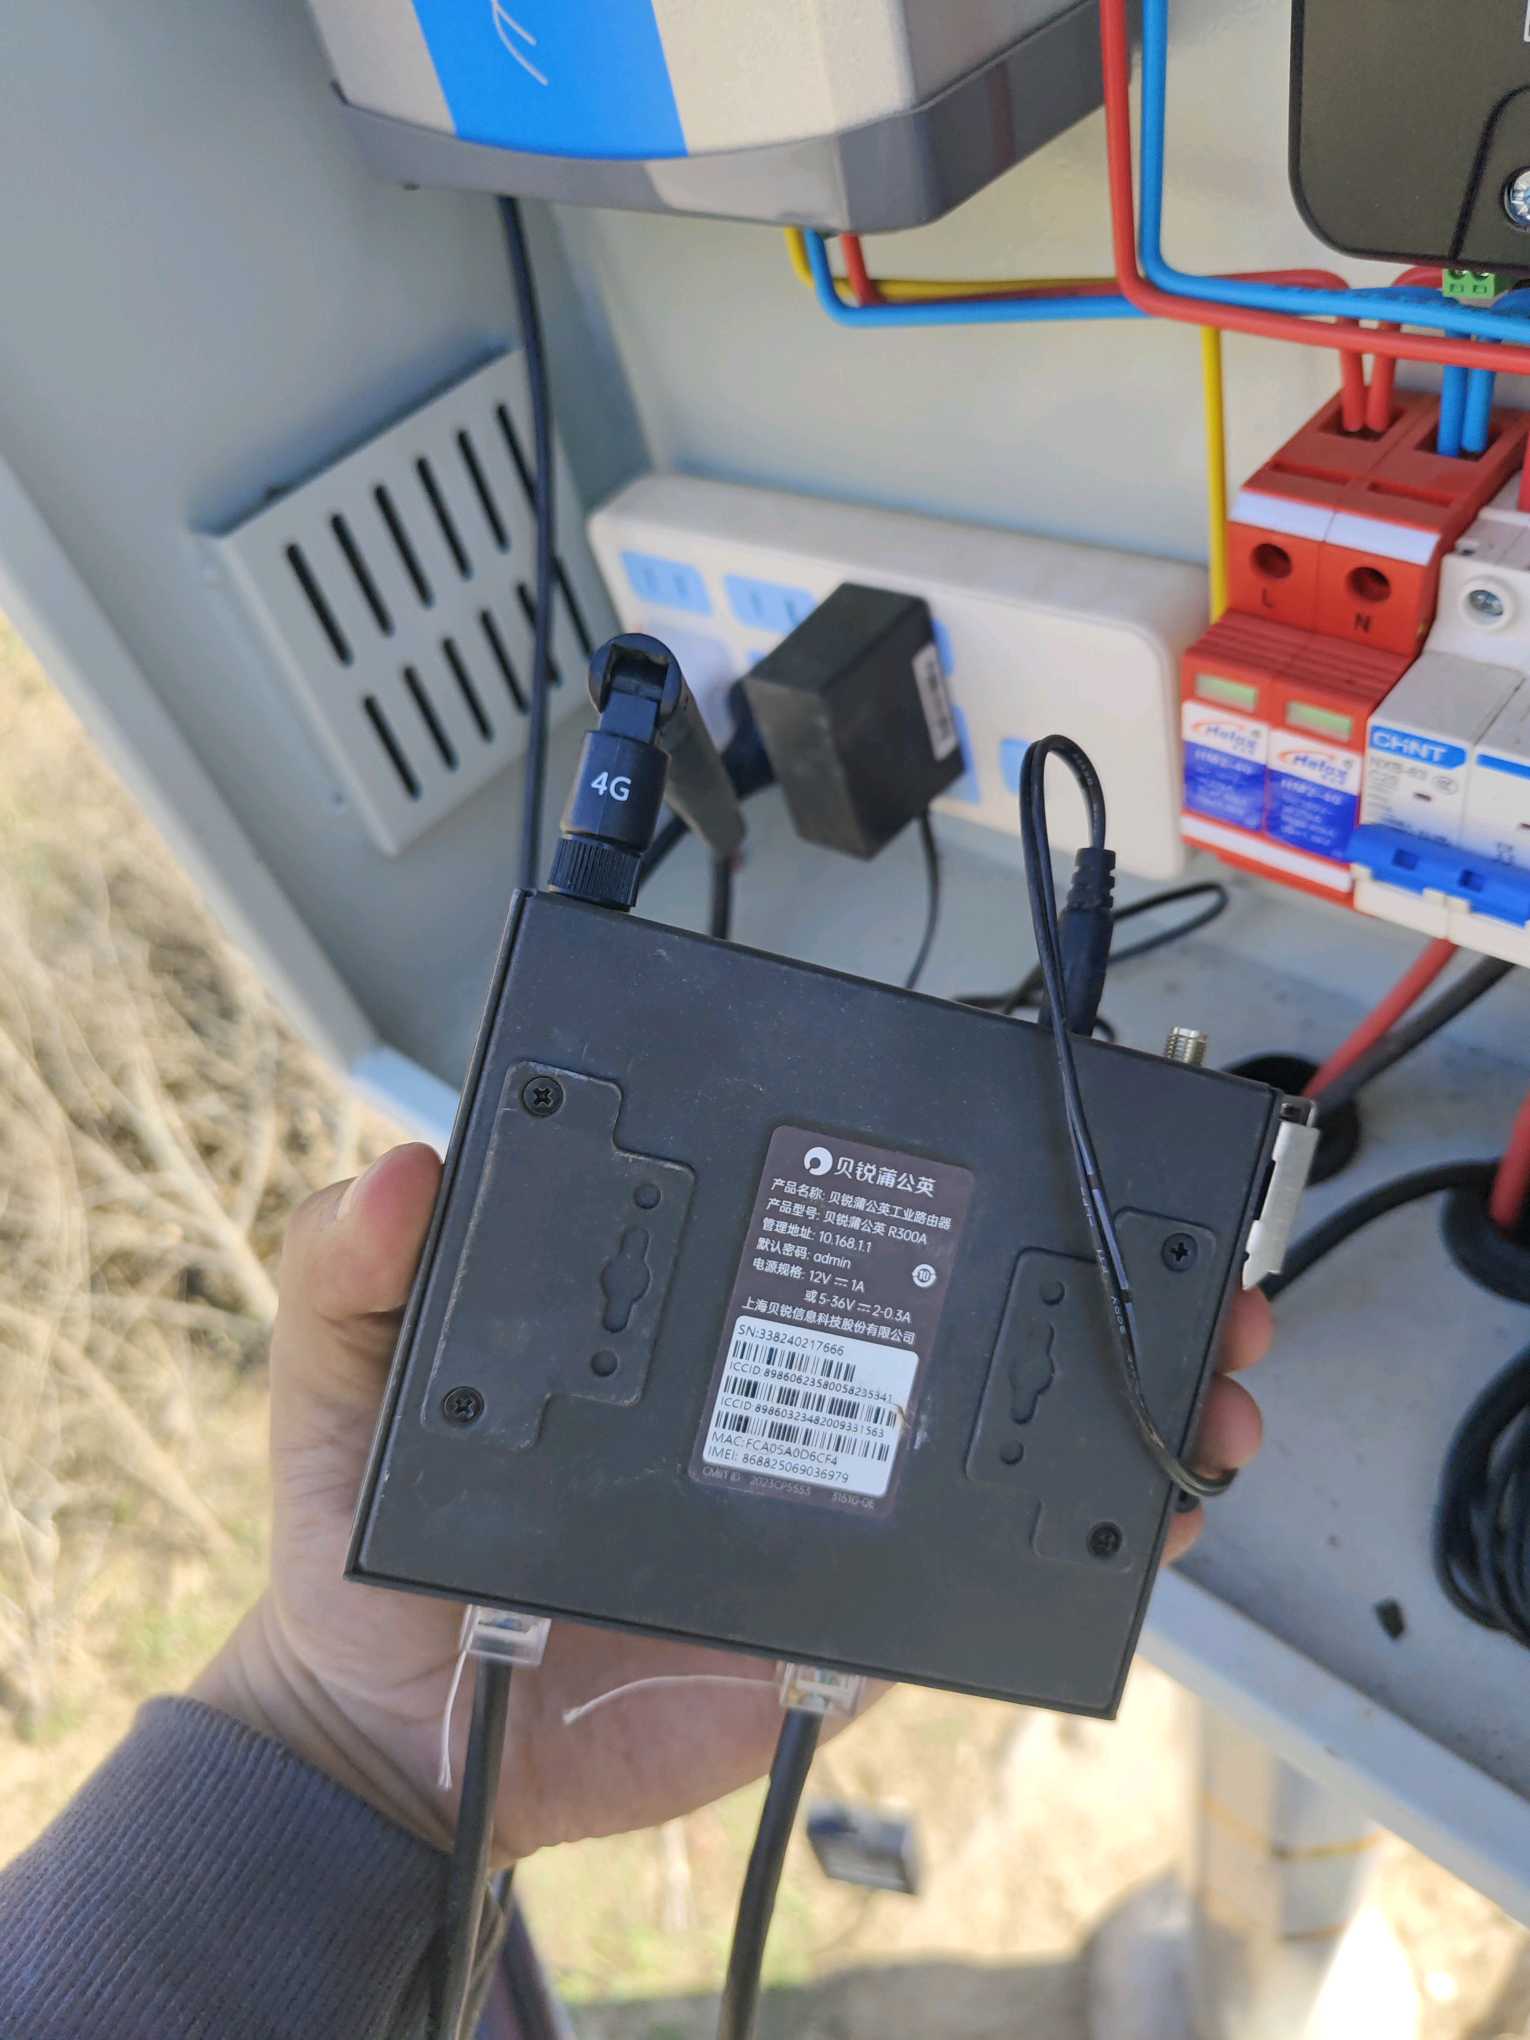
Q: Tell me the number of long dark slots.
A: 12